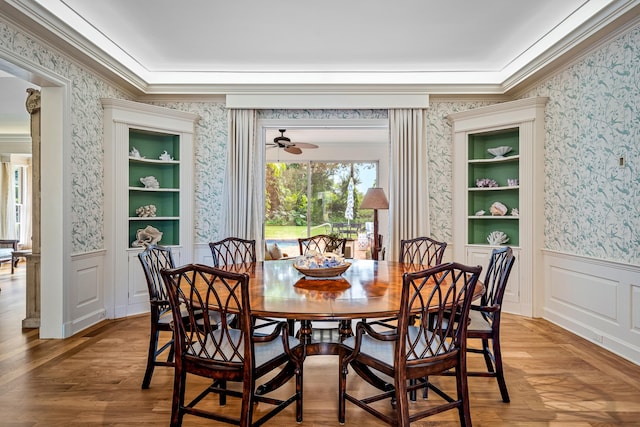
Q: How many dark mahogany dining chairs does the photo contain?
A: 7